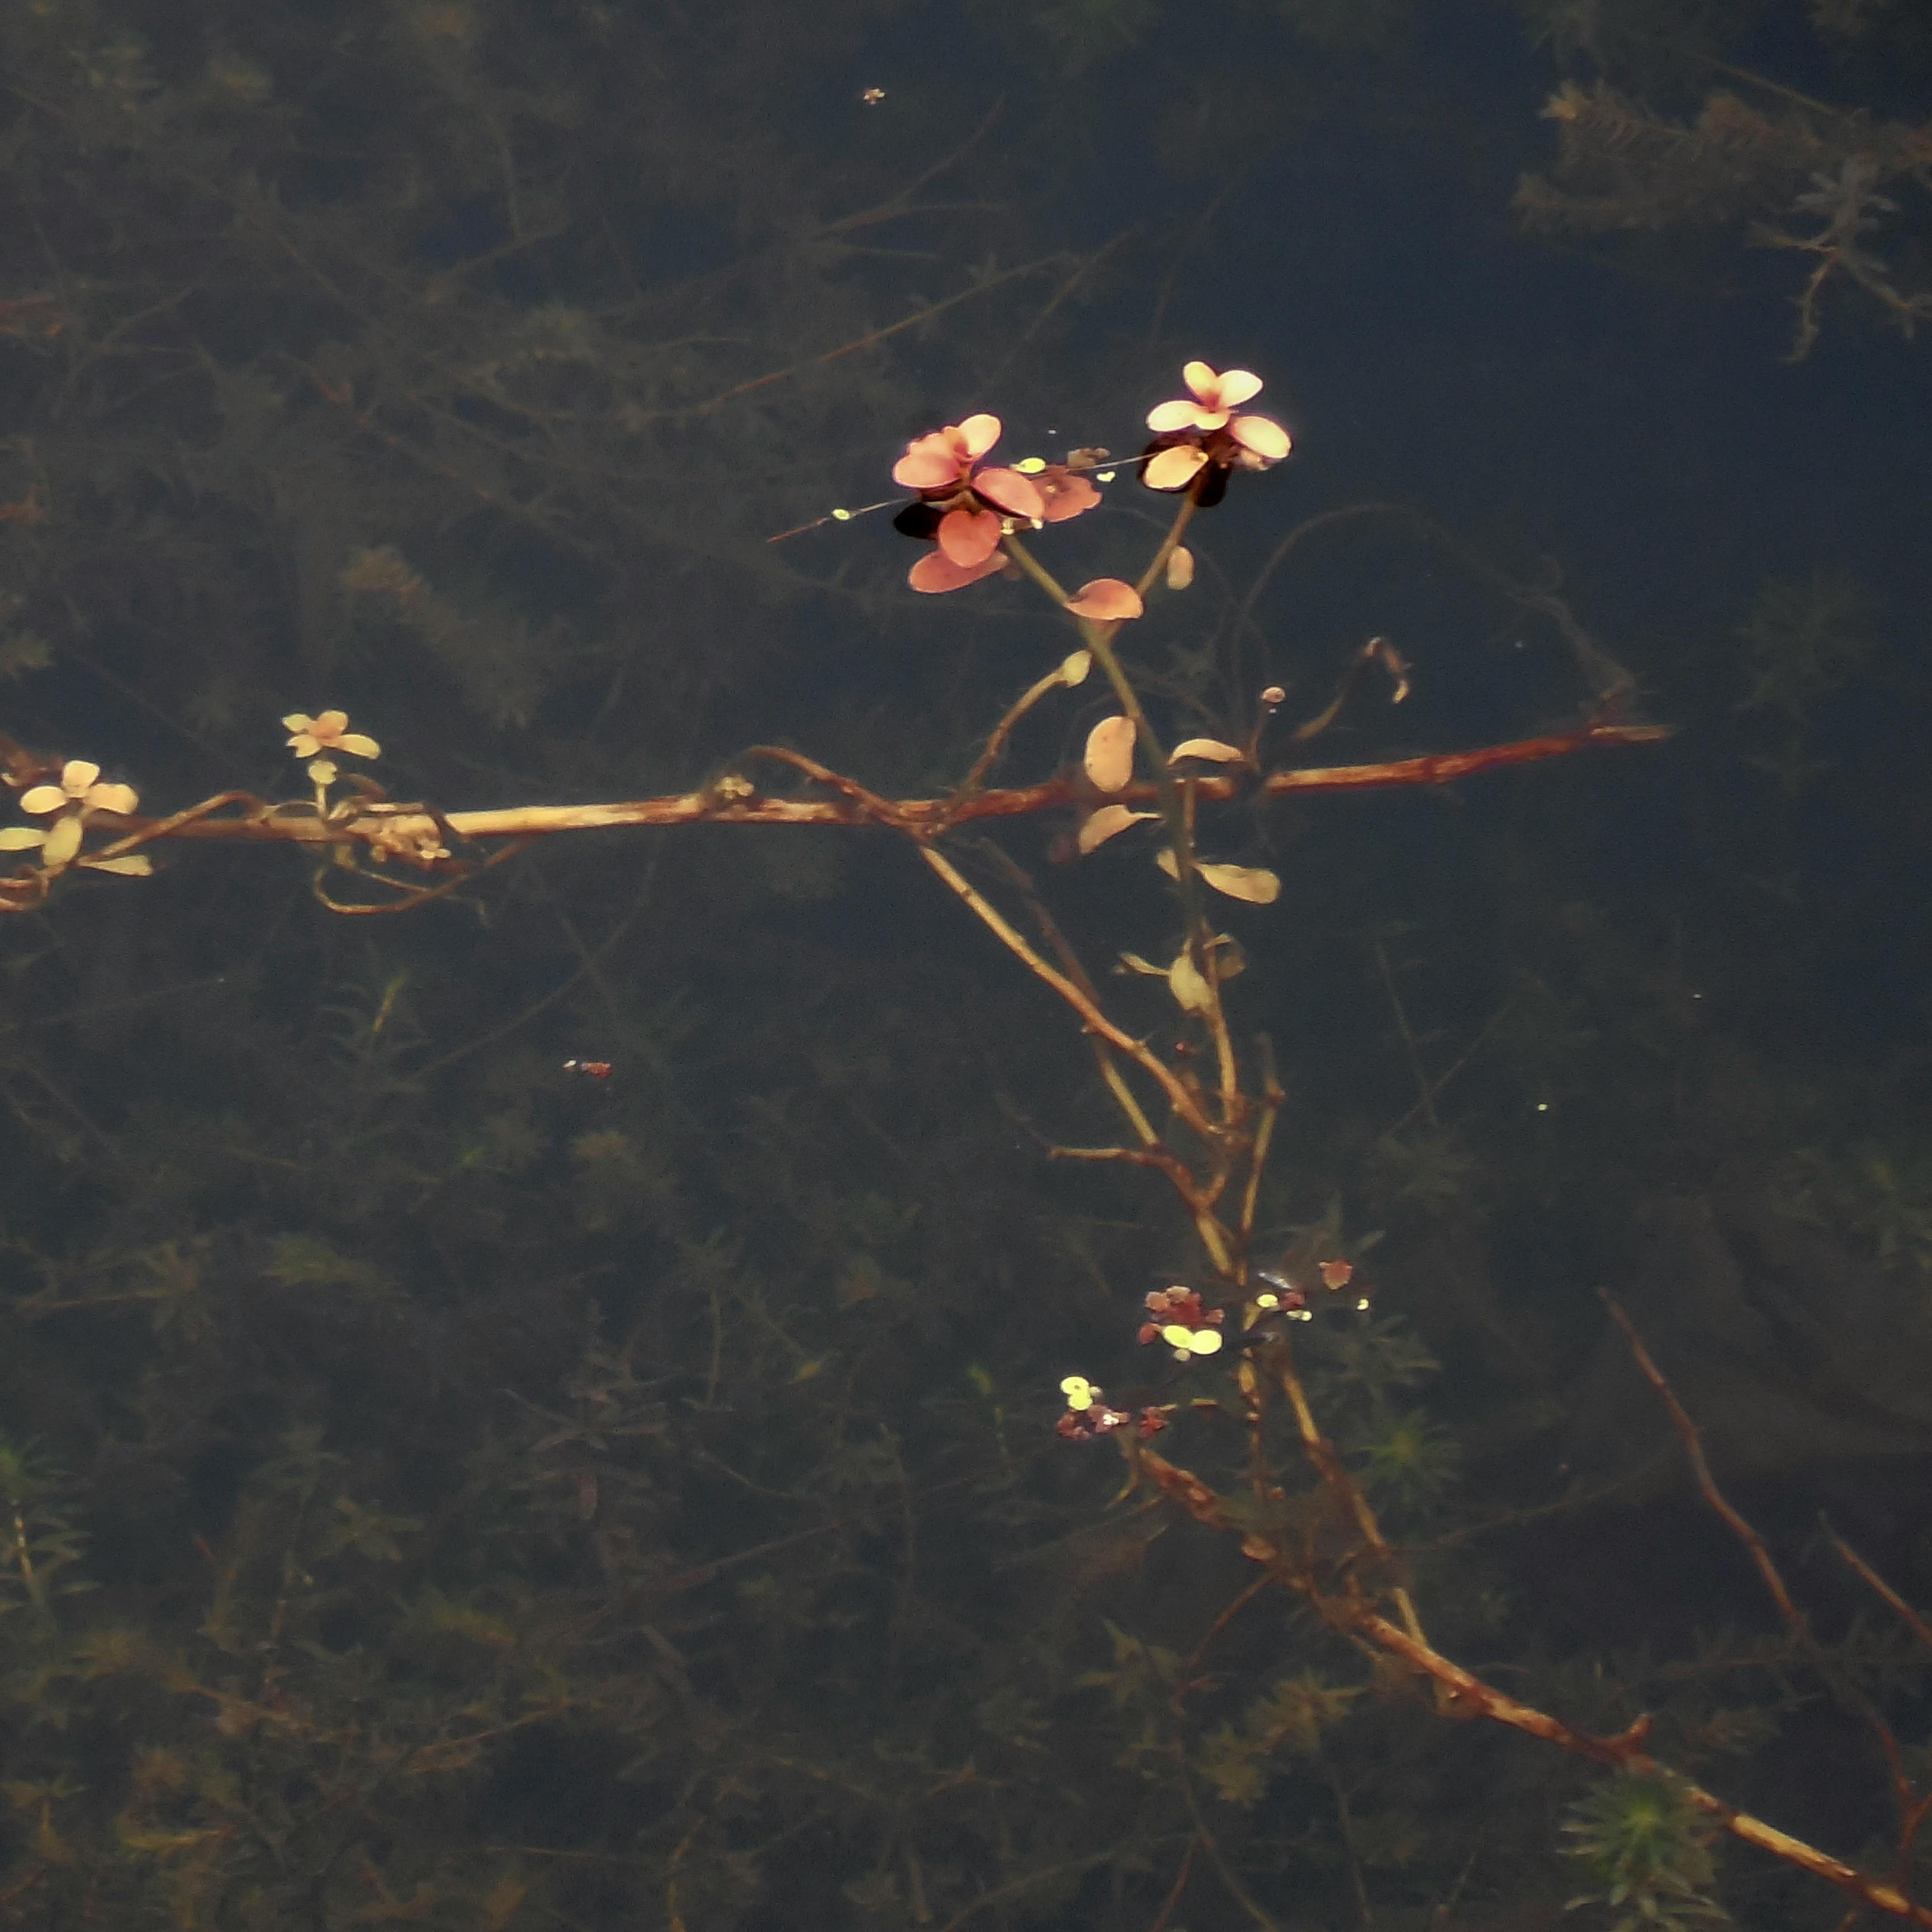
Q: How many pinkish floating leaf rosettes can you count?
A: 2